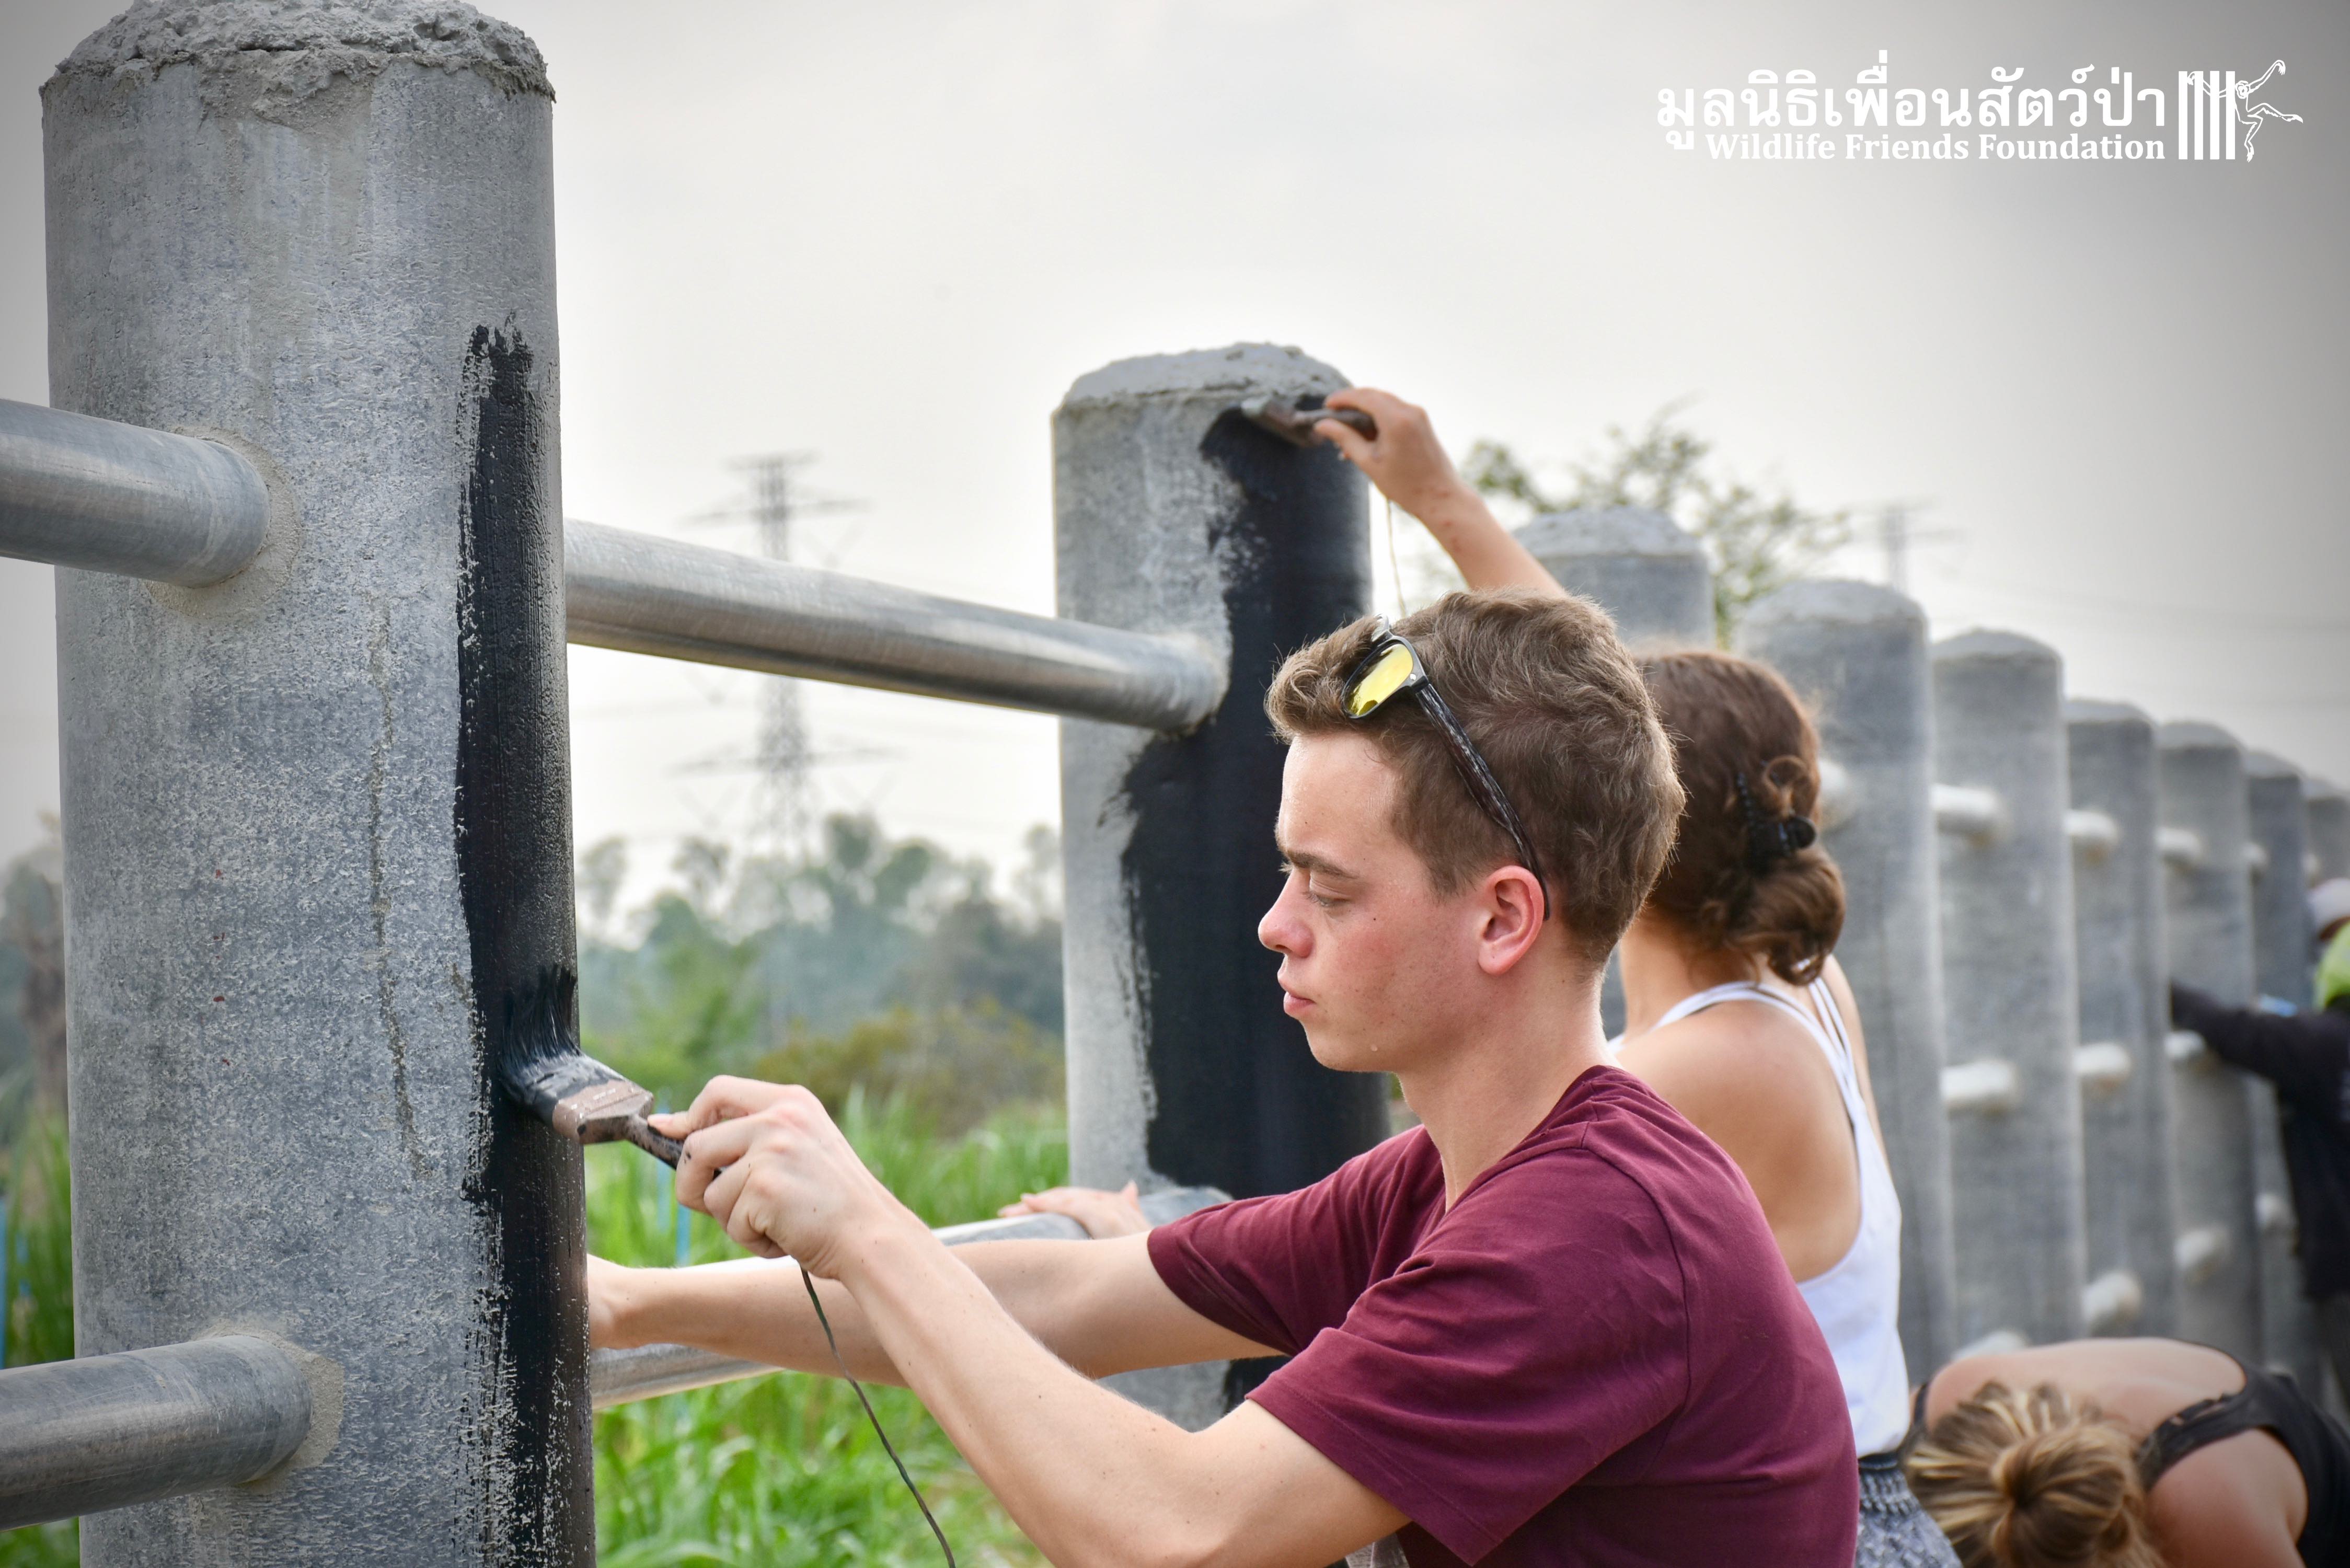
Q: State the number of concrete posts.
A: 9